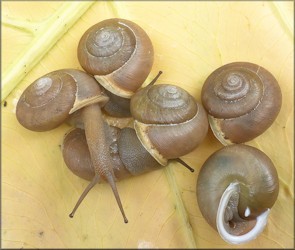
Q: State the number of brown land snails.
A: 6